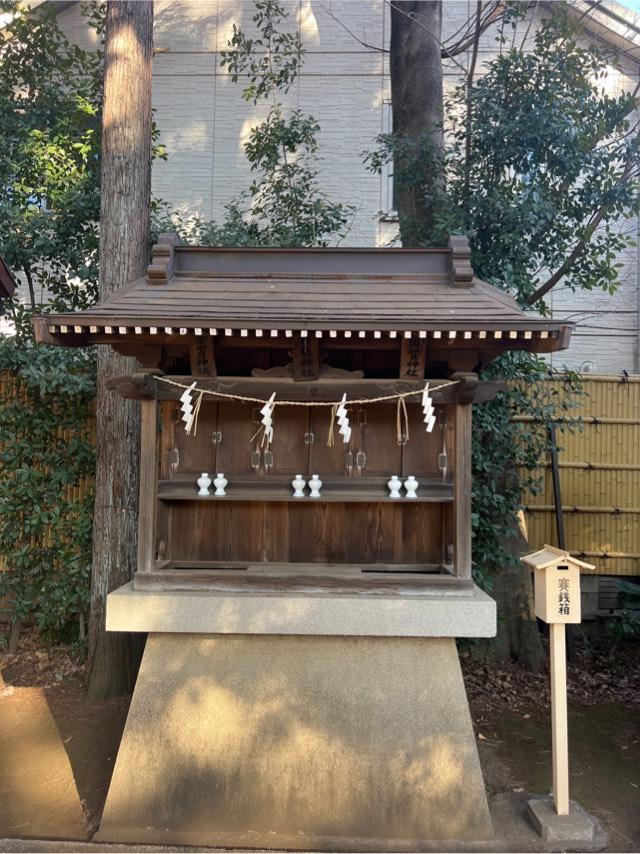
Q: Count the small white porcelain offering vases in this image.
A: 6